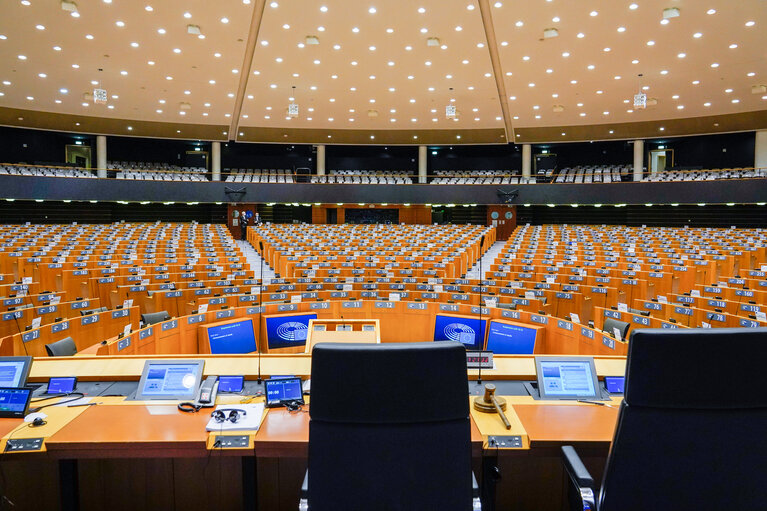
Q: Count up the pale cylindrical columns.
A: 7